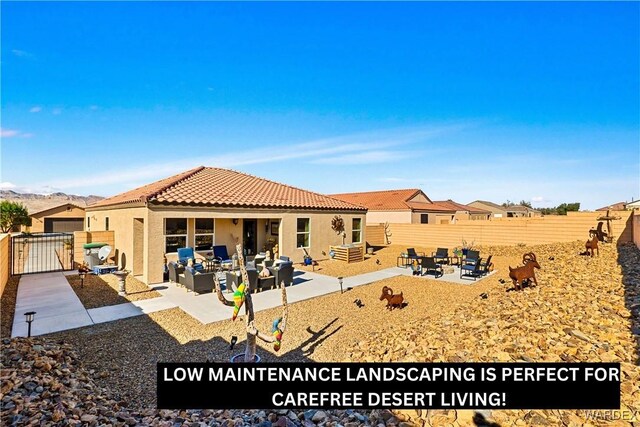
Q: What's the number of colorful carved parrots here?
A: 2